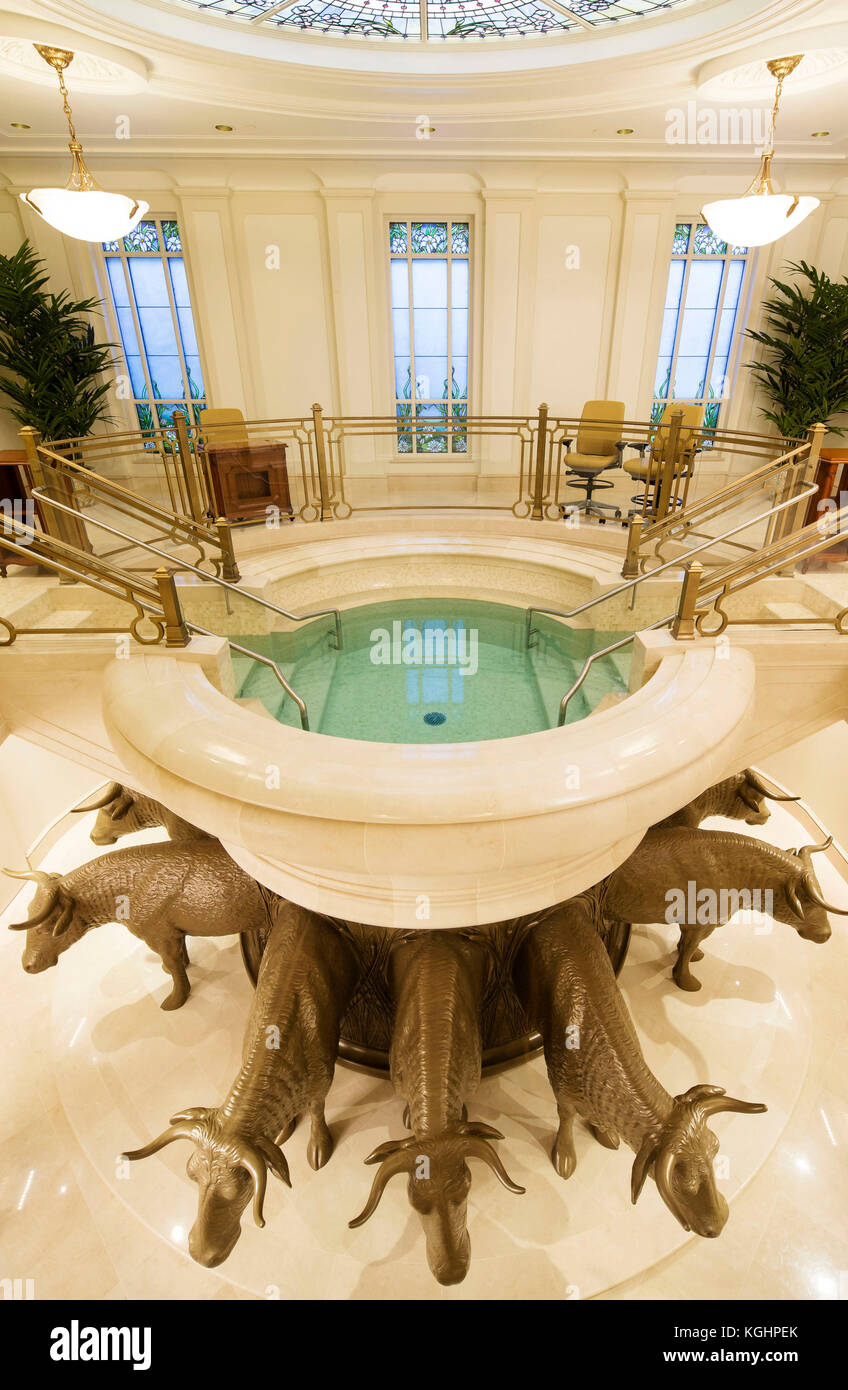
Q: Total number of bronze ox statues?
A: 7